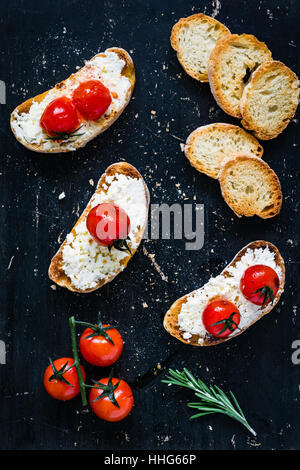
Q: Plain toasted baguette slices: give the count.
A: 5